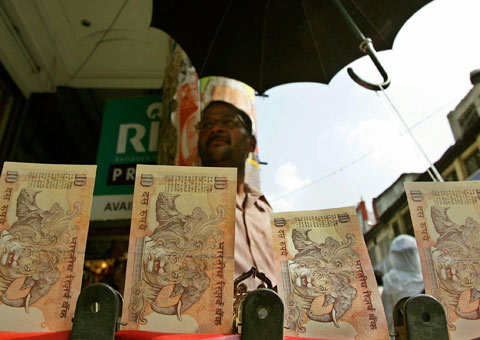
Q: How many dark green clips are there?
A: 3